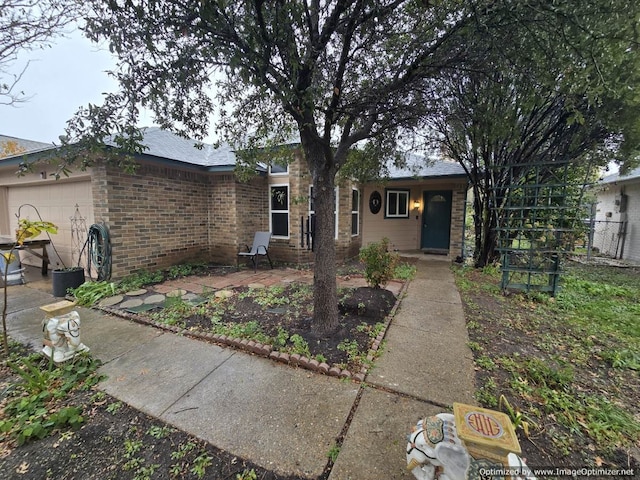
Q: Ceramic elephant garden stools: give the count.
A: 2